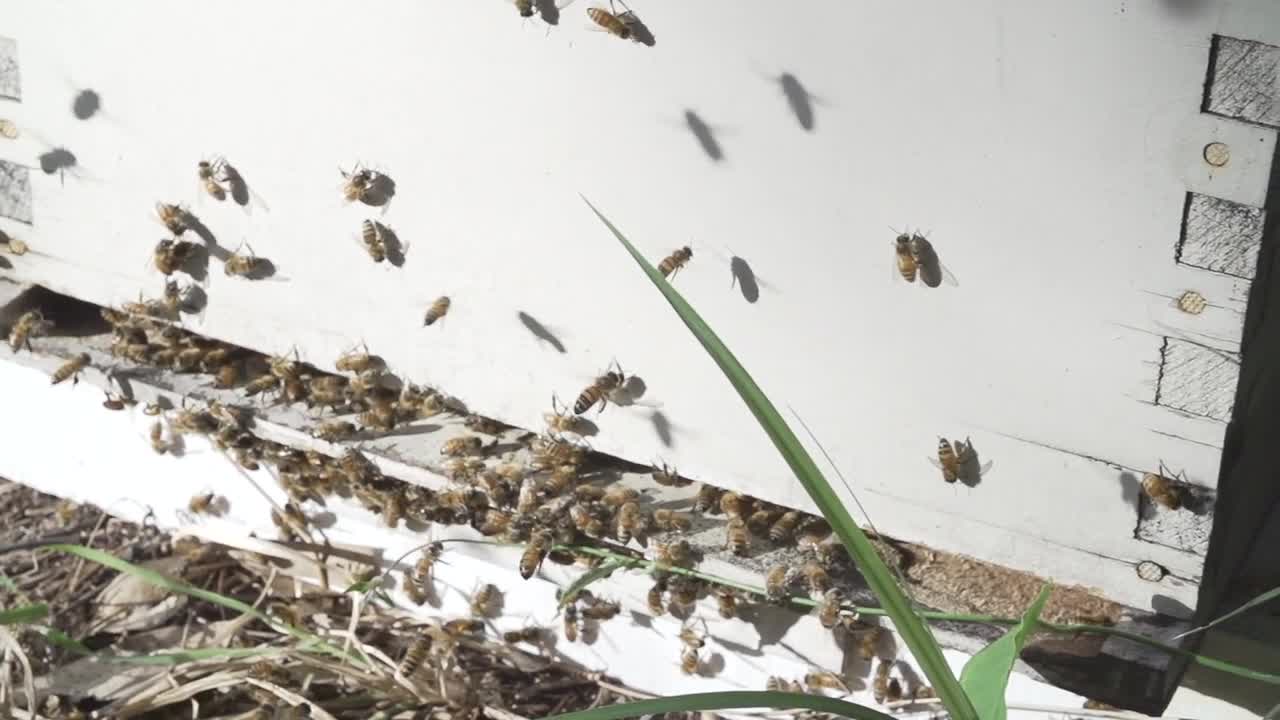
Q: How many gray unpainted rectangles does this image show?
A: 6